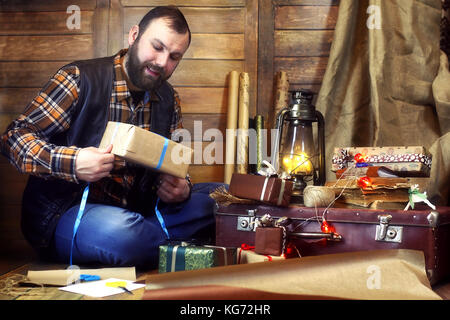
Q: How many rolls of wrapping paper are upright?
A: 4